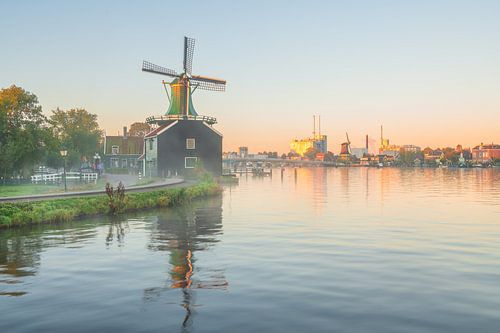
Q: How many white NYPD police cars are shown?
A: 0